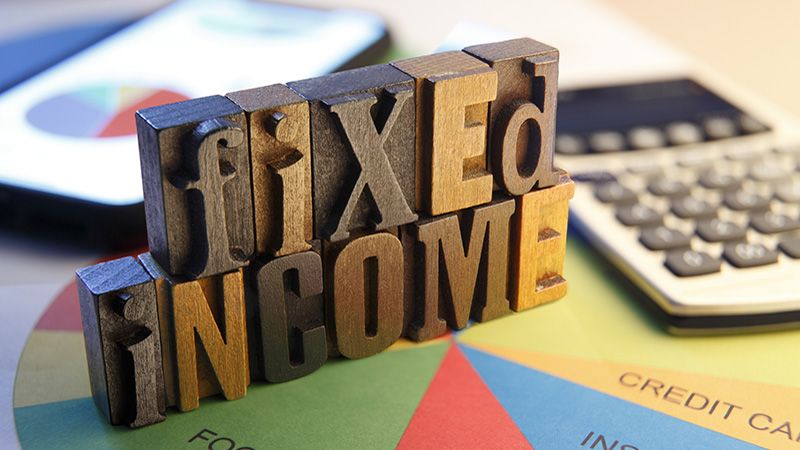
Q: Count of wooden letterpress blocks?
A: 11